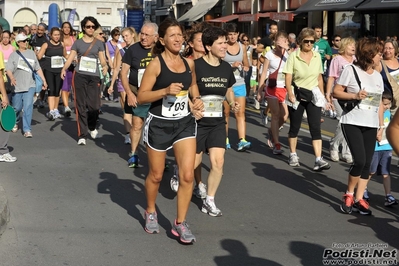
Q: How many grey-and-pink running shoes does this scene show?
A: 2